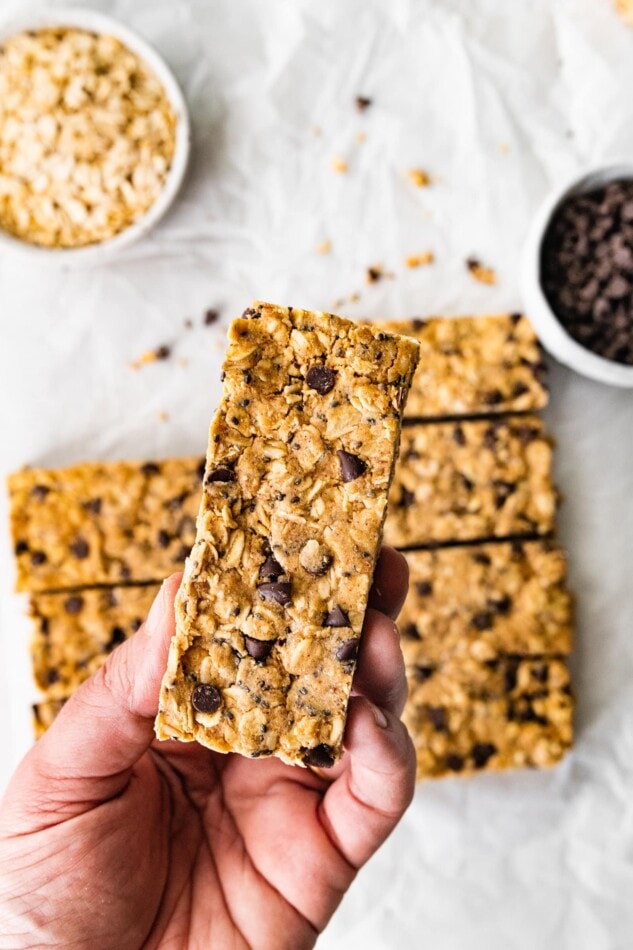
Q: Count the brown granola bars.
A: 8